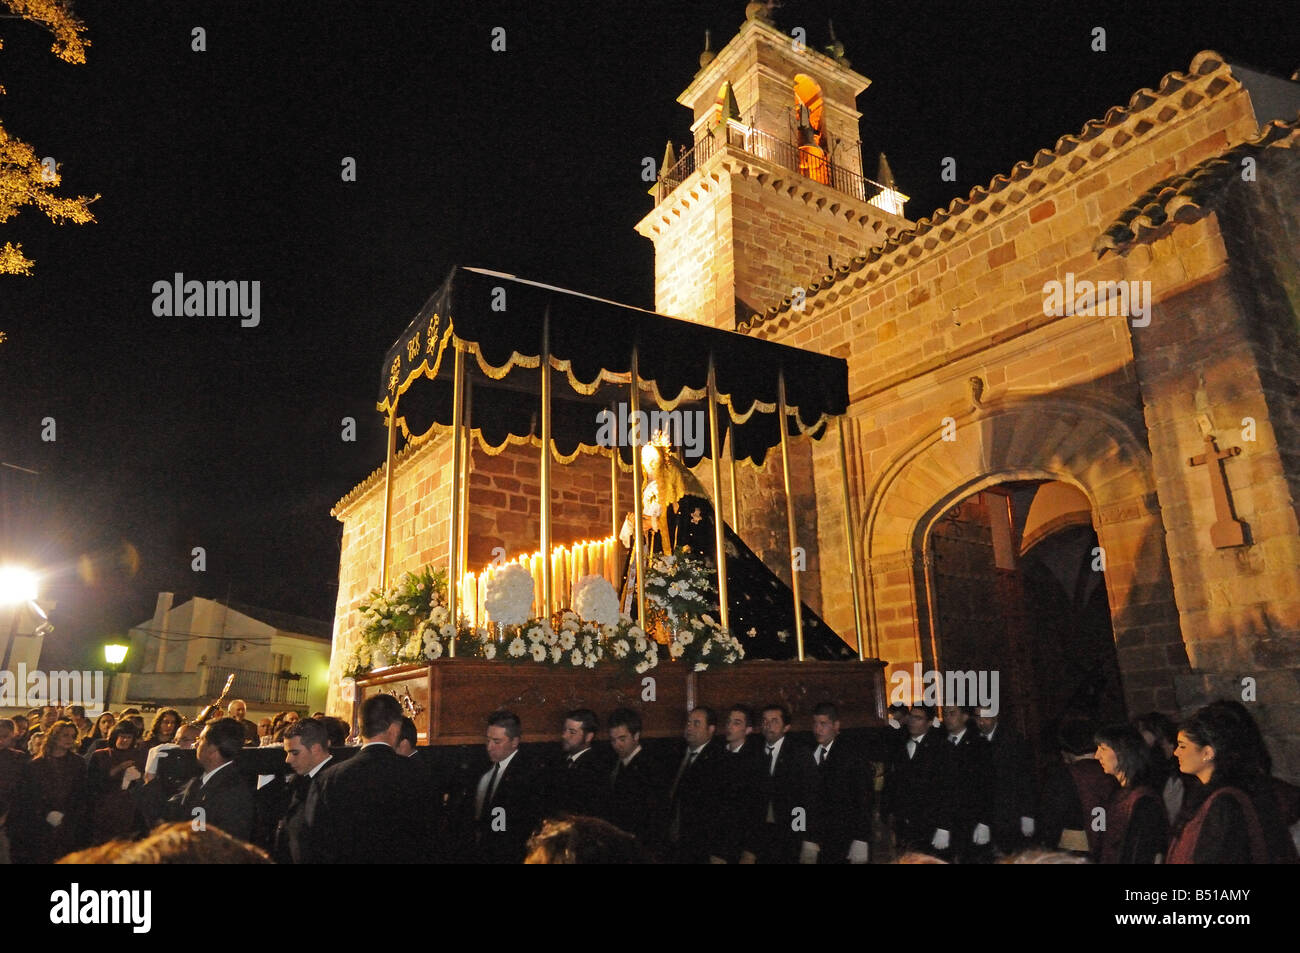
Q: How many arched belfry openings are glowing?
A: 2